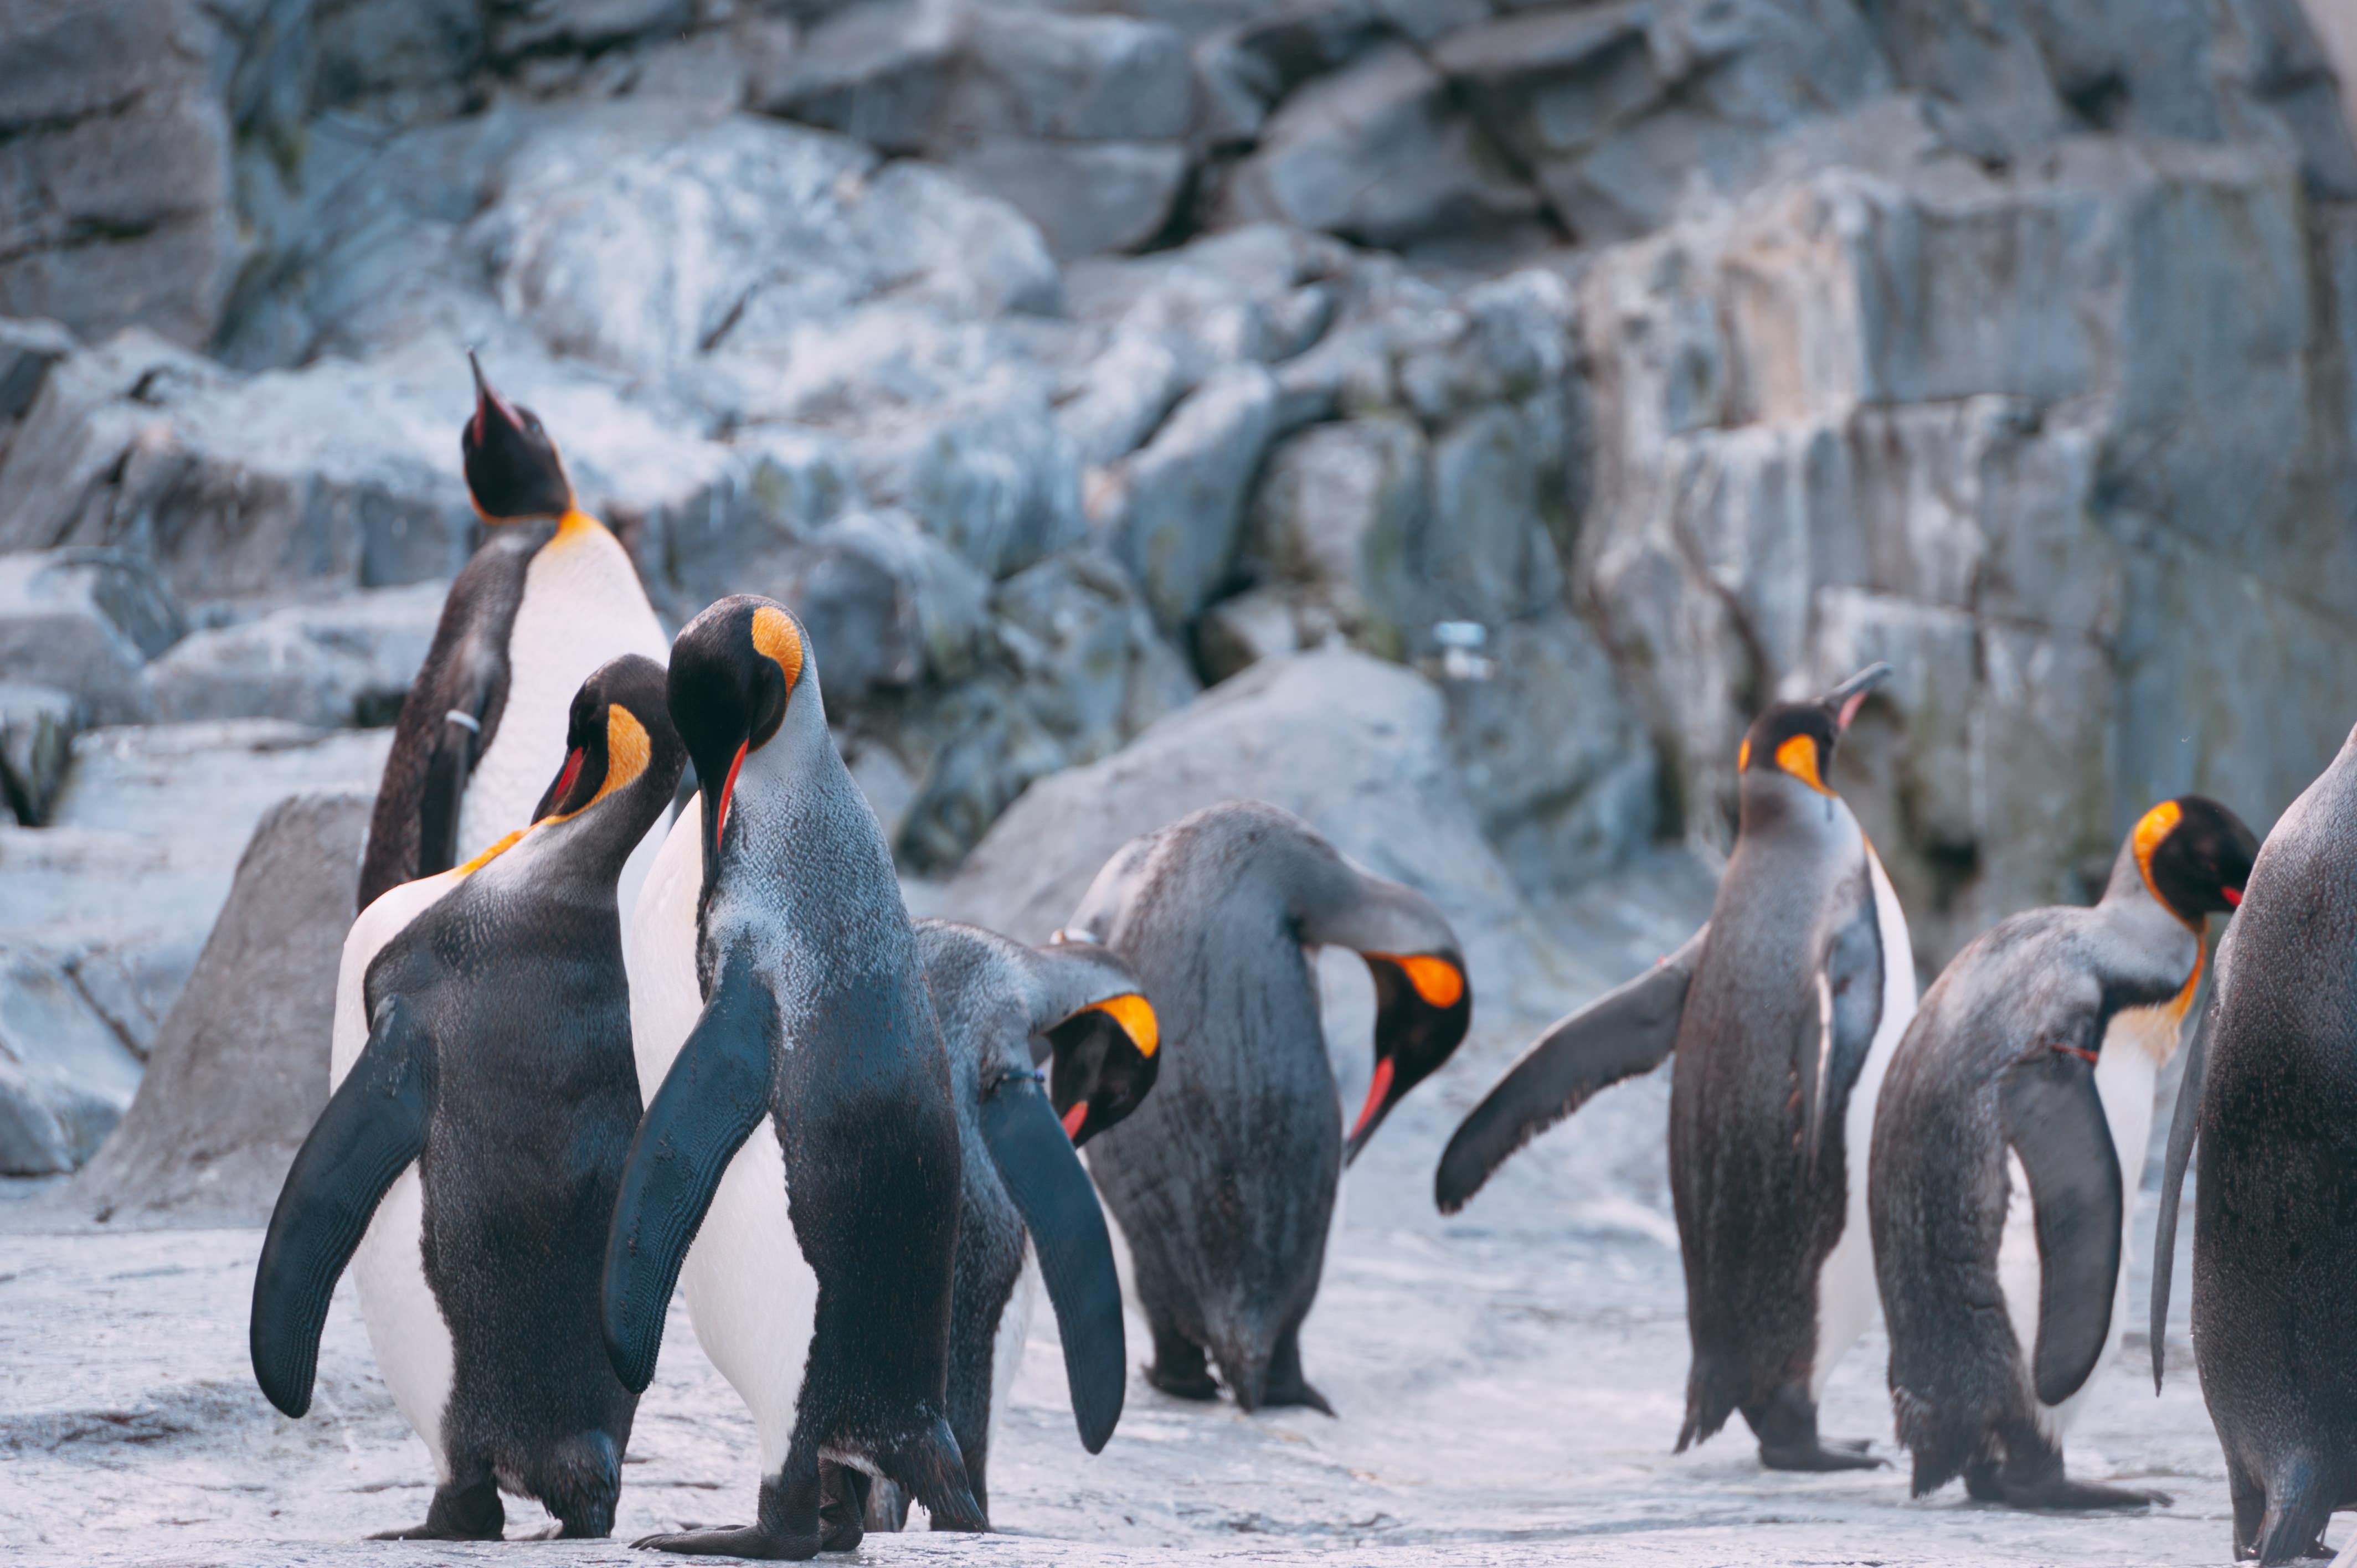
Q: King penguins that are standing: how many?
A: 8